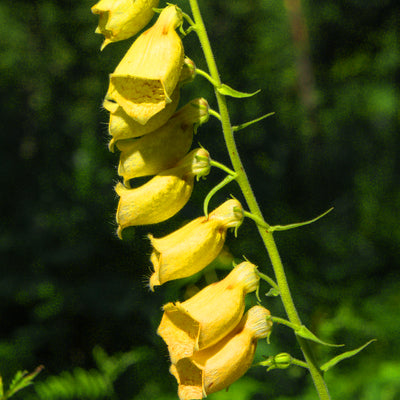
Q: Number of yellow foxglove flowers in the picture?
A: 8